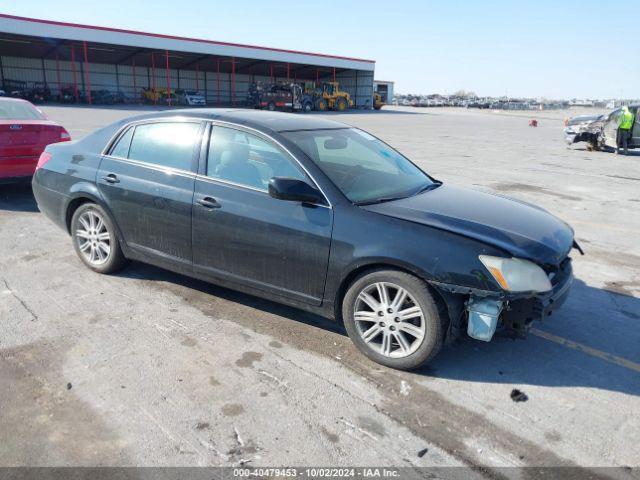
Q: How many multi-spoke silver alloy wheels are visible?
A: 2